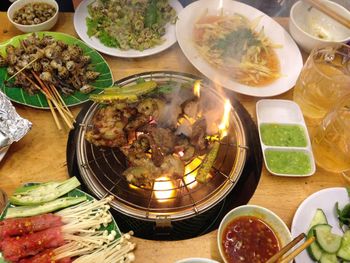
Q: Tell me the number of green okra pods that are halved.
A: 2